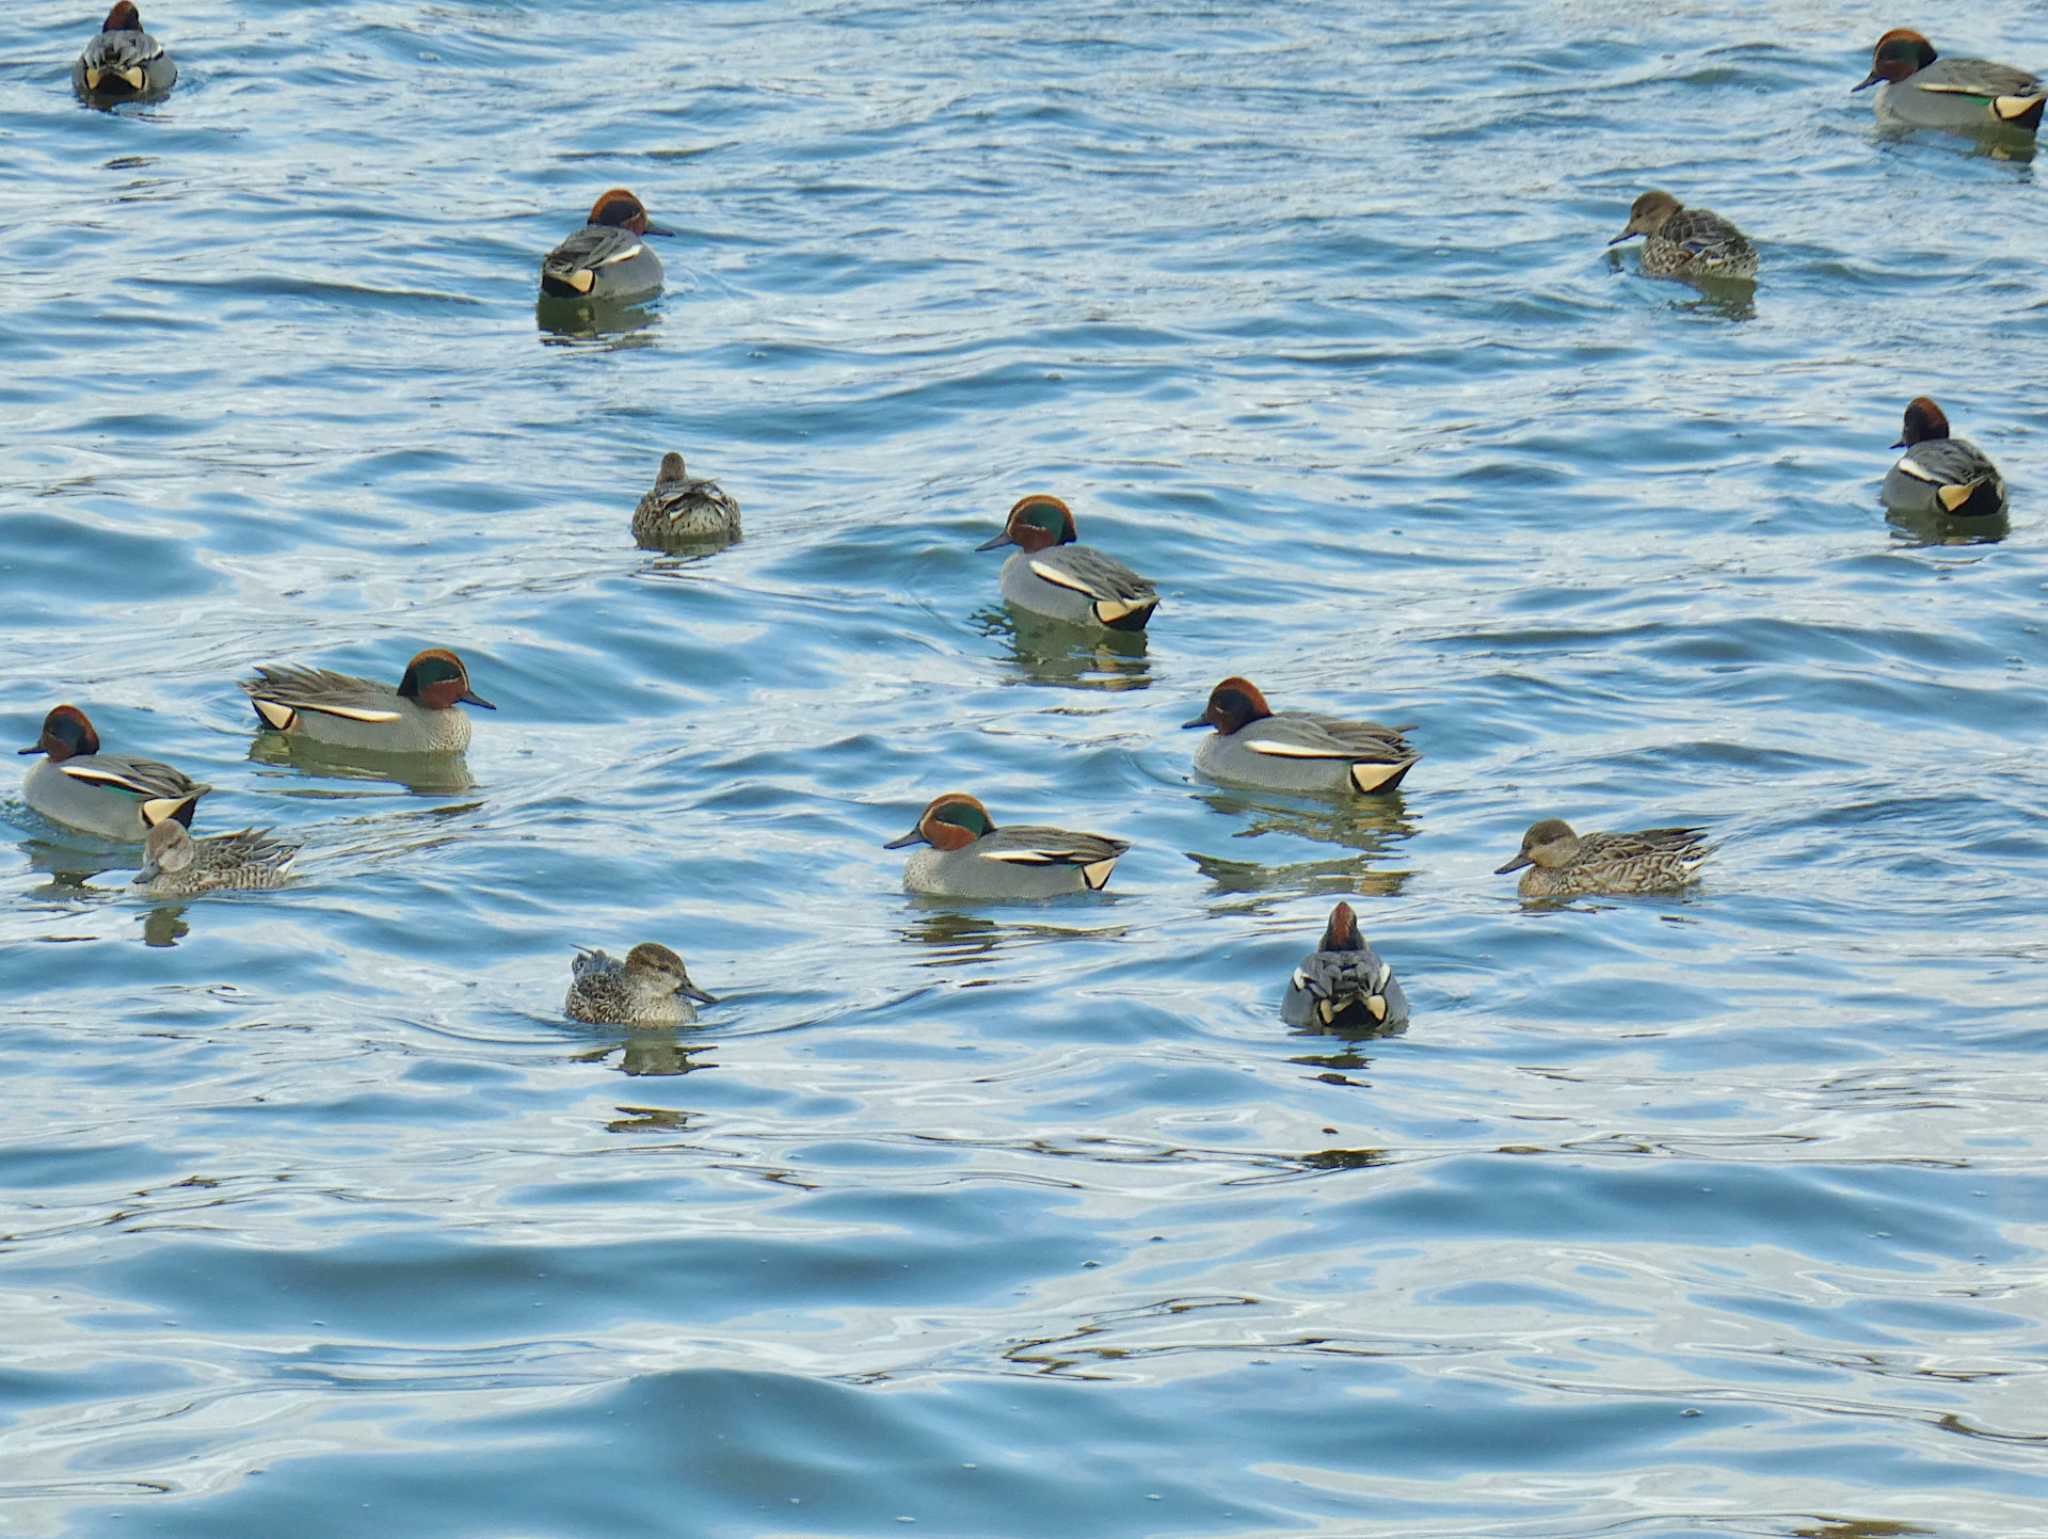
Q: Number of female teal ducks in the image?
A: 5